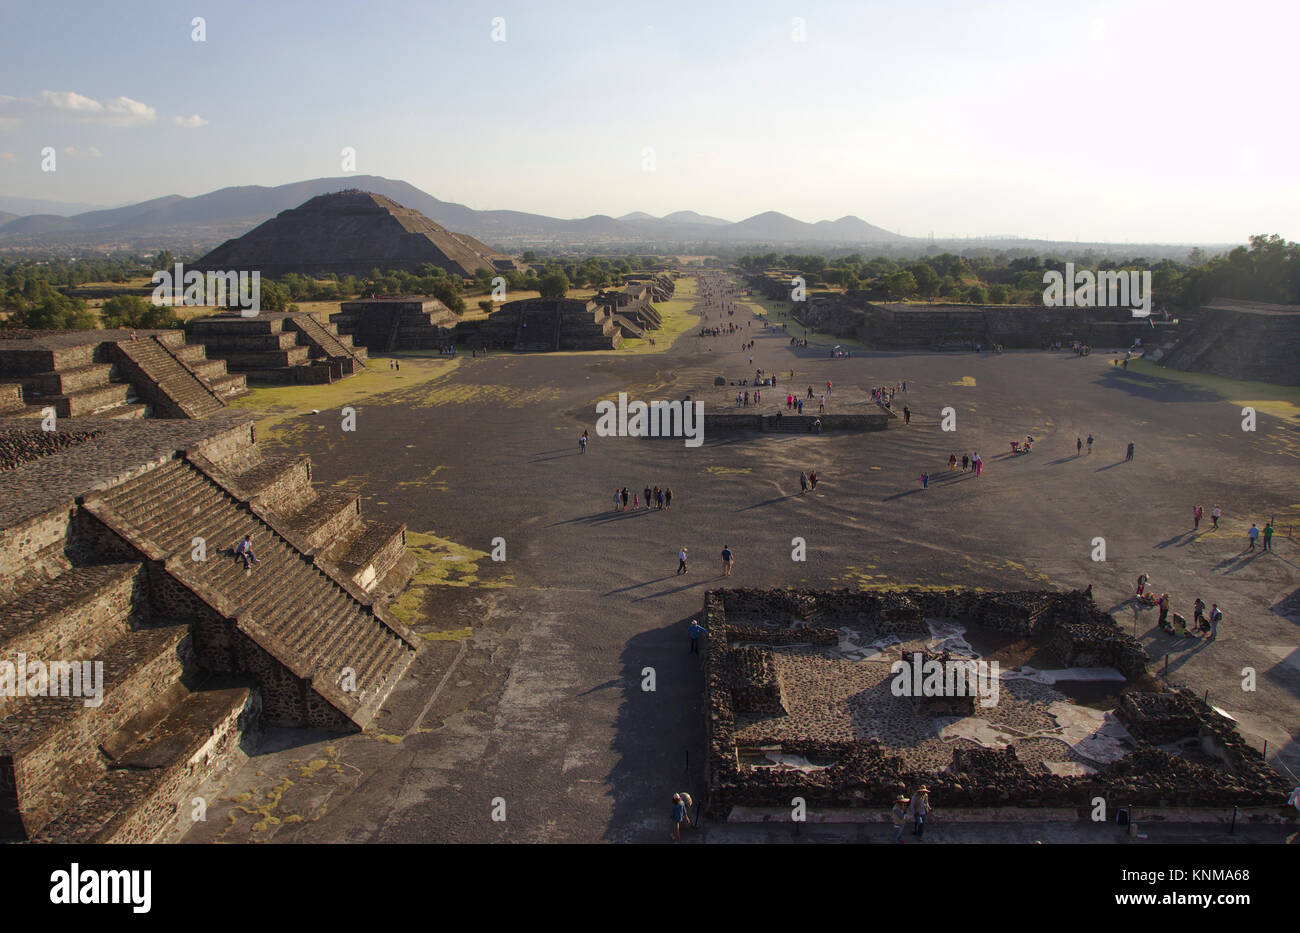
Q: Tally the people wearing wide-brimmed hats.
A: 2